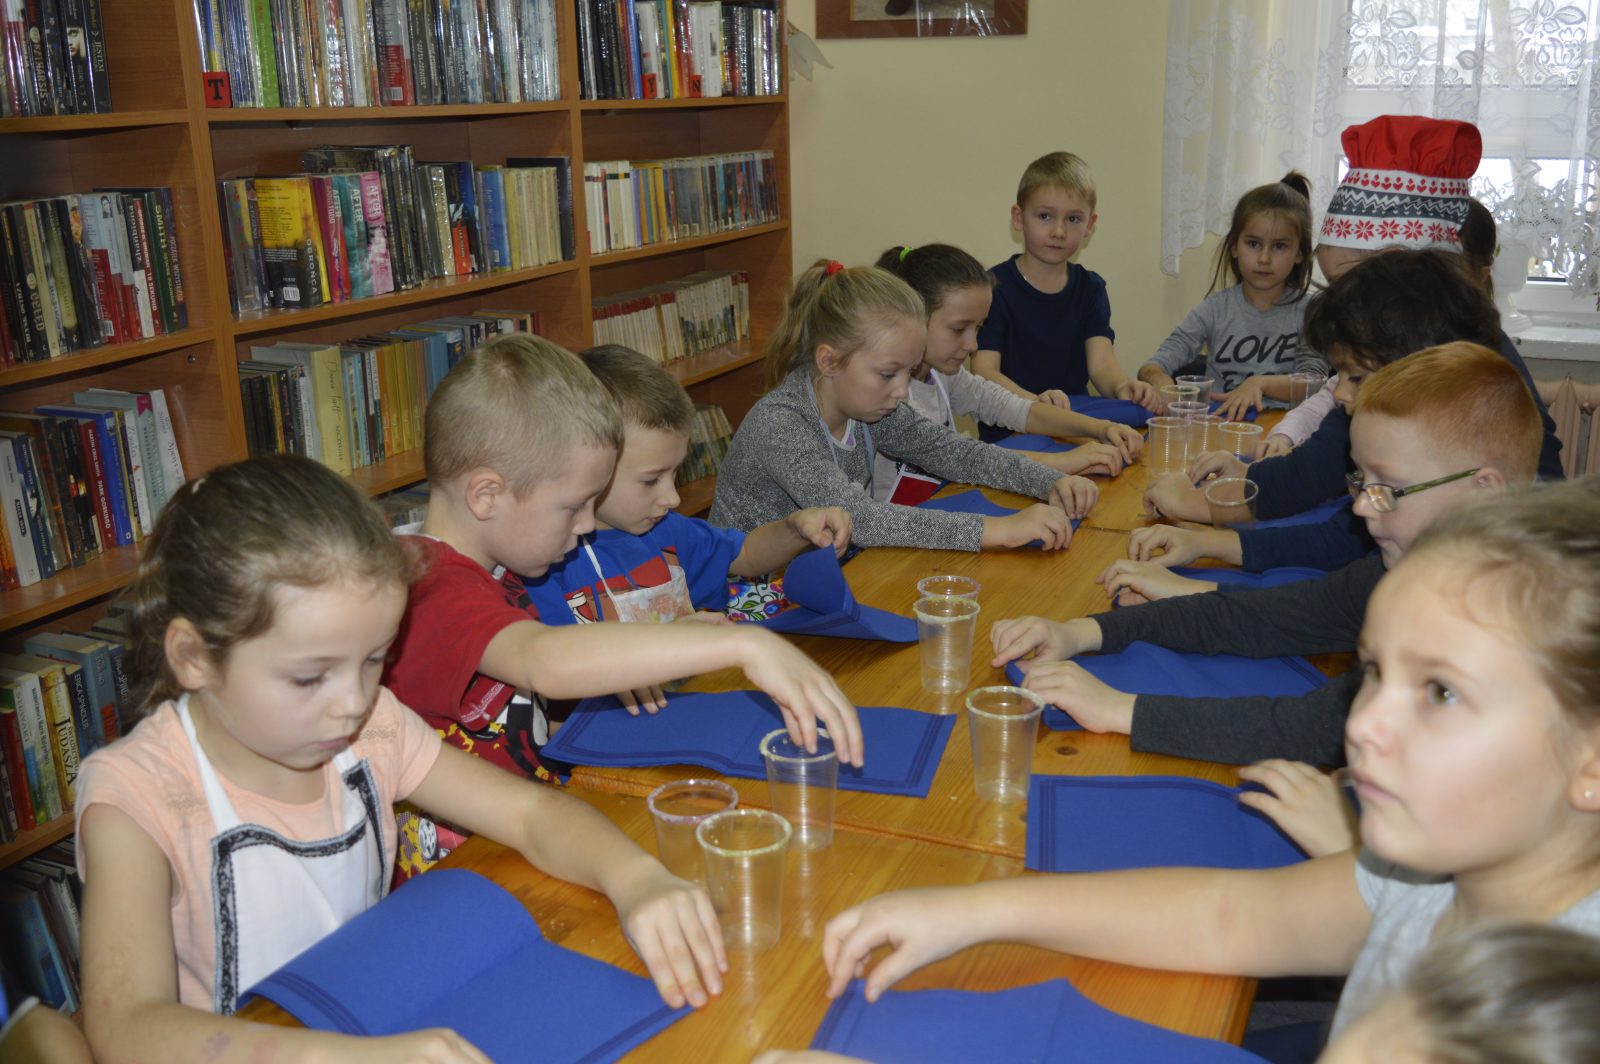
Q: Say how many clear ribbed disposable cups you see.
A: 14